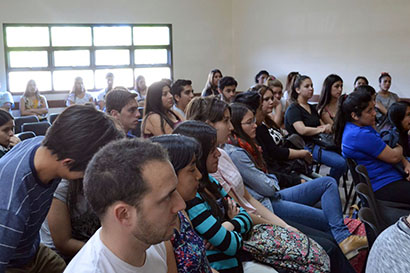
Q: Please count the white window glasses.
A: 12